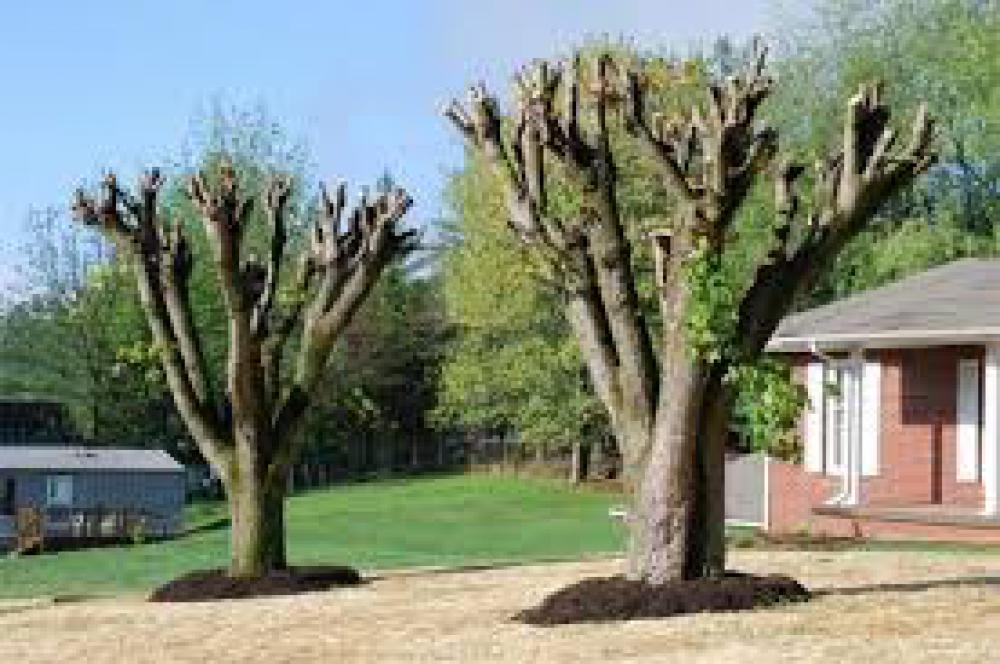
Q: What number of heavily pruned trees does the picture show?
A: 2